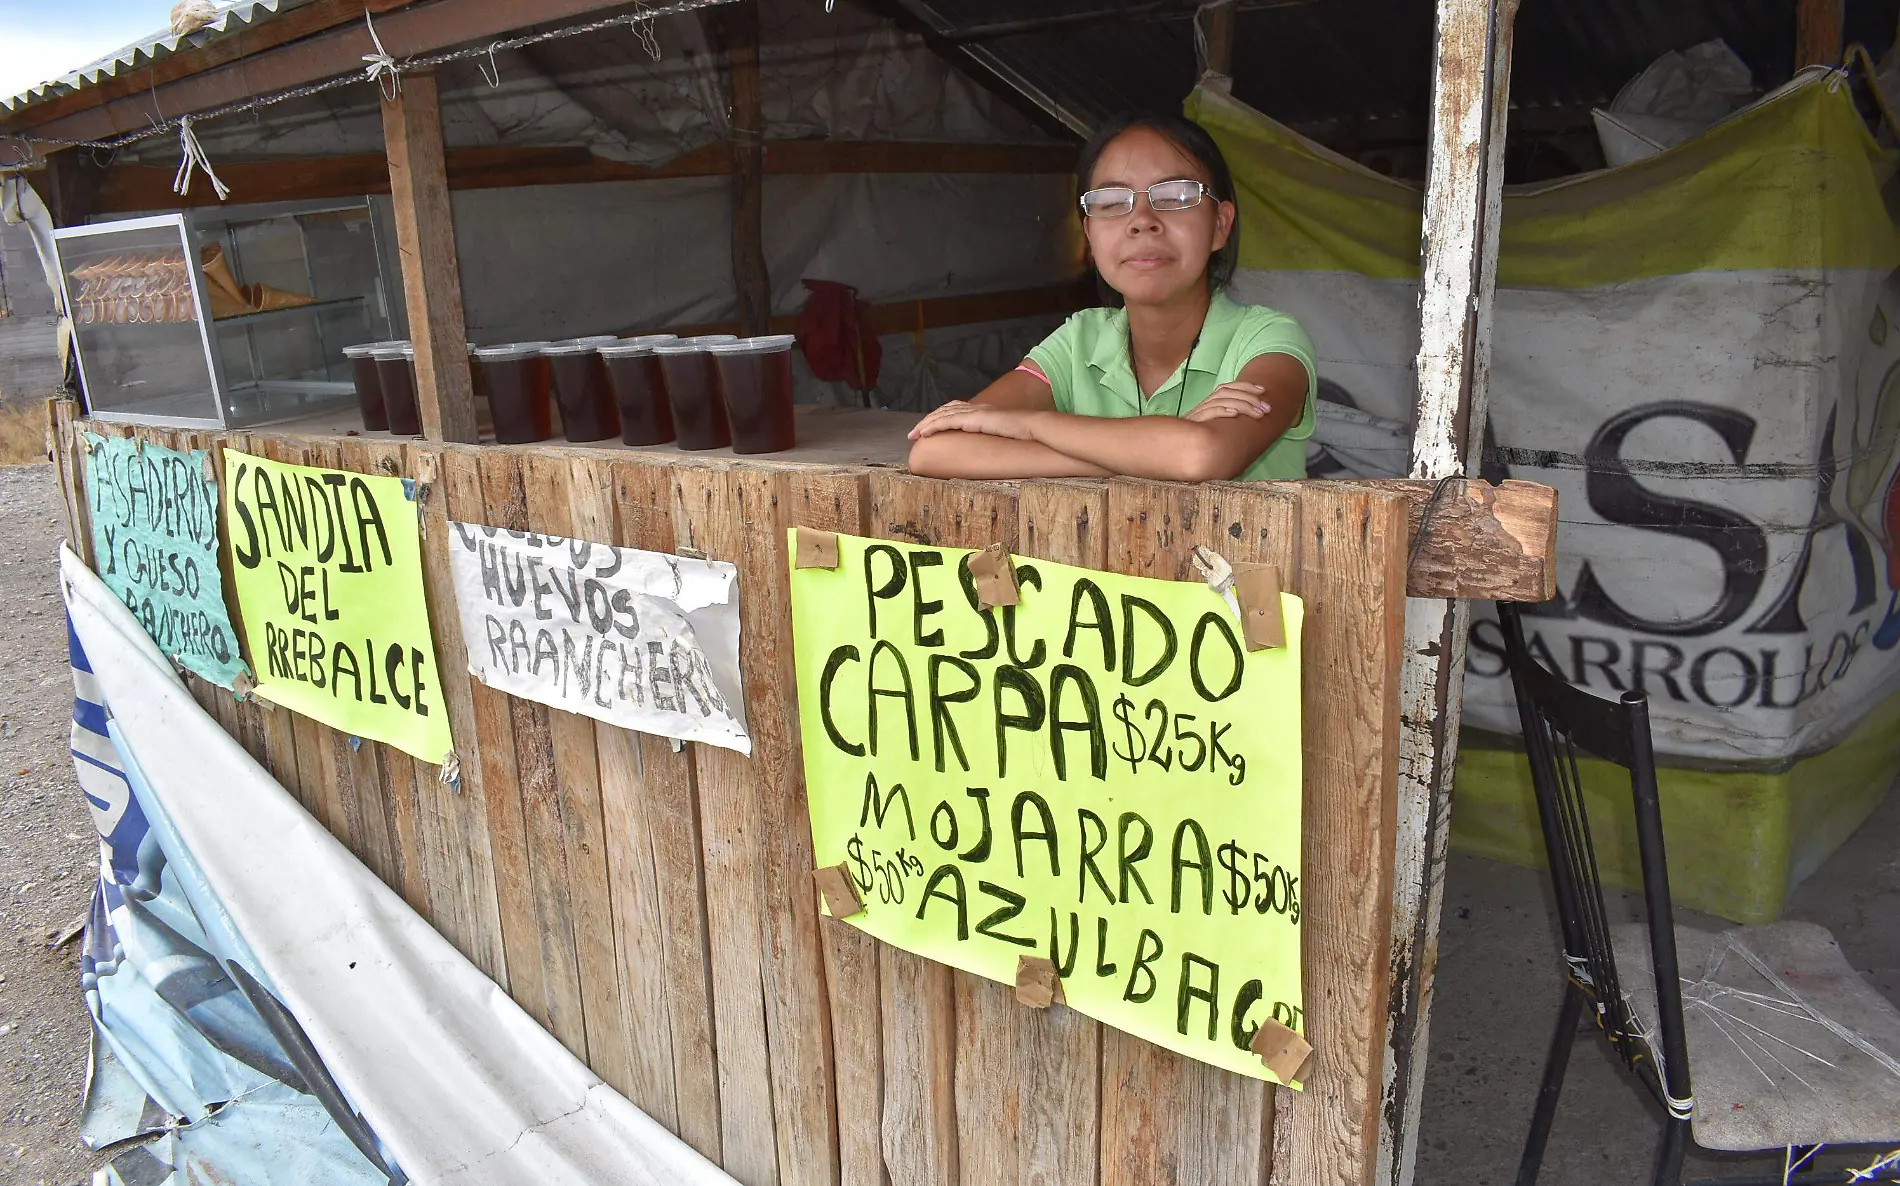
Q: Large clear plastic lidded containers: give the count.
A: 8